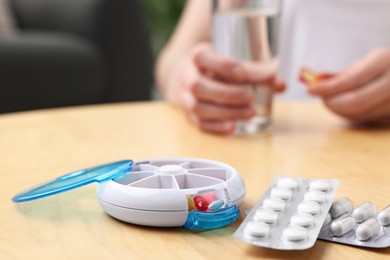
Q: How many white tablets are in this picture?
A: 10